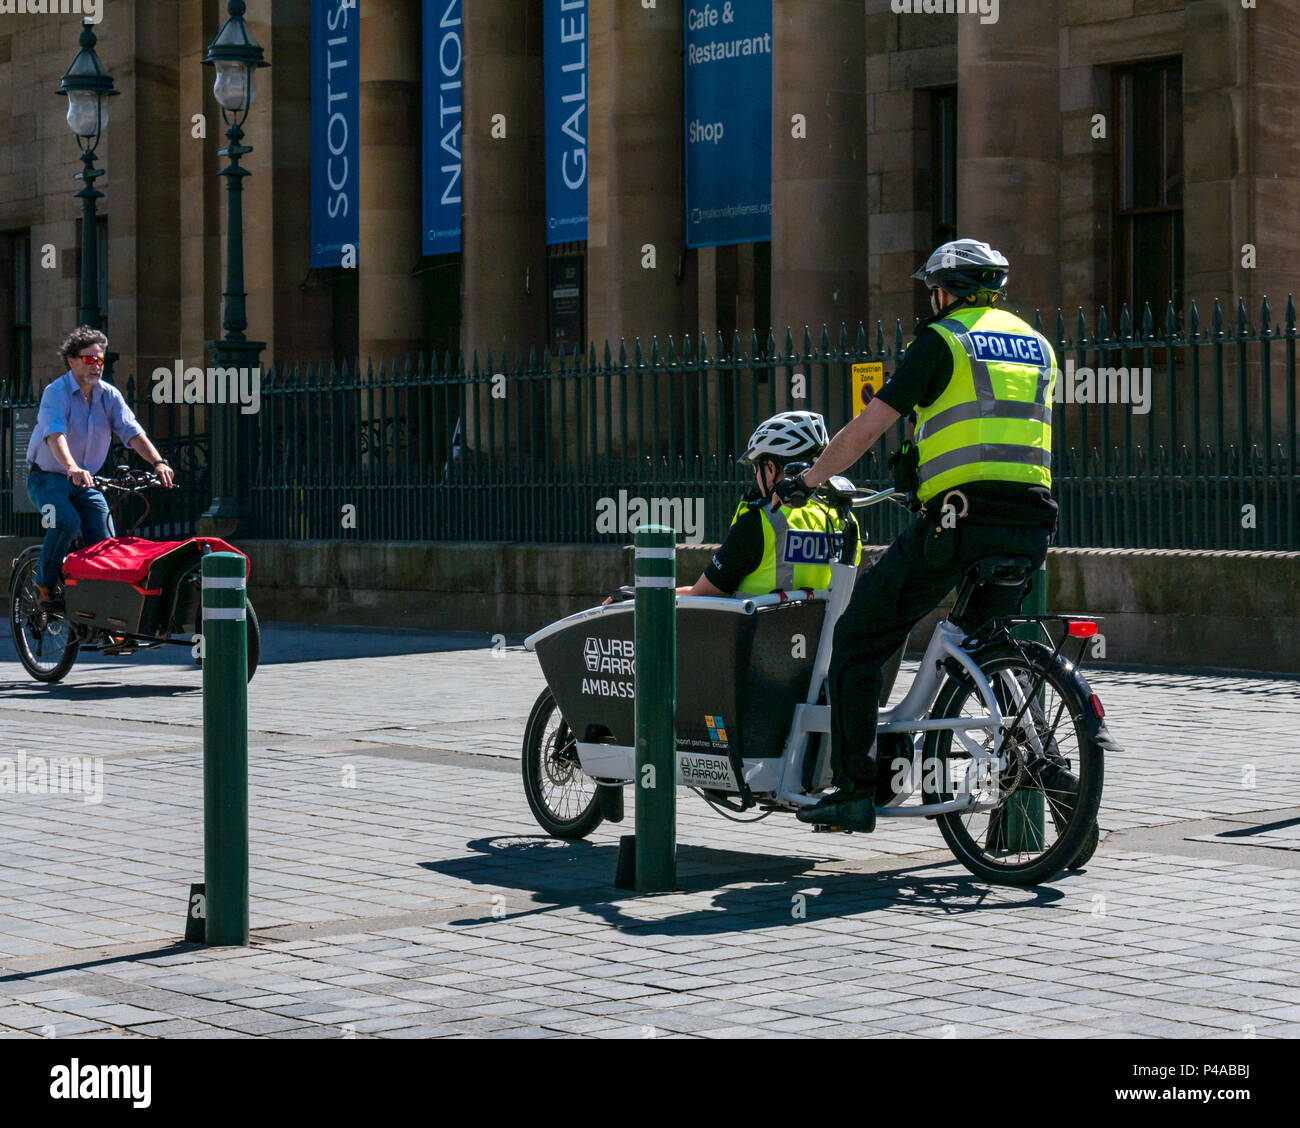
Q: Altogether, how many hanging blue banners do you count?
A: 4